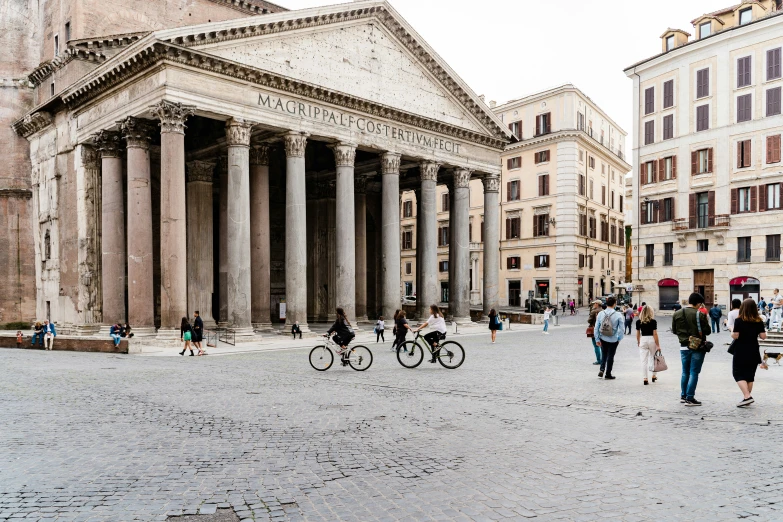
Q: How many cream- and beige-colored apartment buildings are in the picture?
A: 2